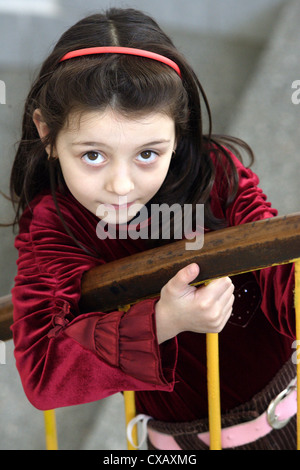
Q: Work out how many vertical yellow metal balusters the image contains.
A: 4